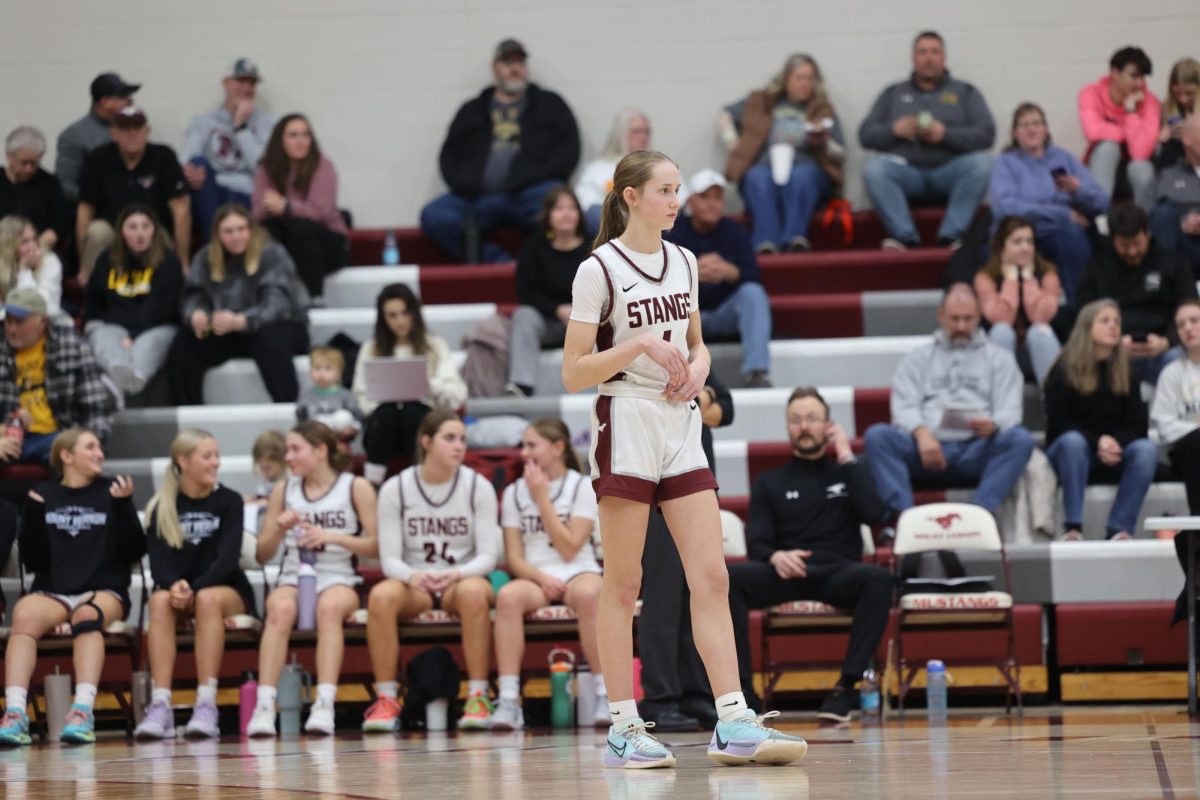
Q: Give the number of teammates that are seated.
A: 5